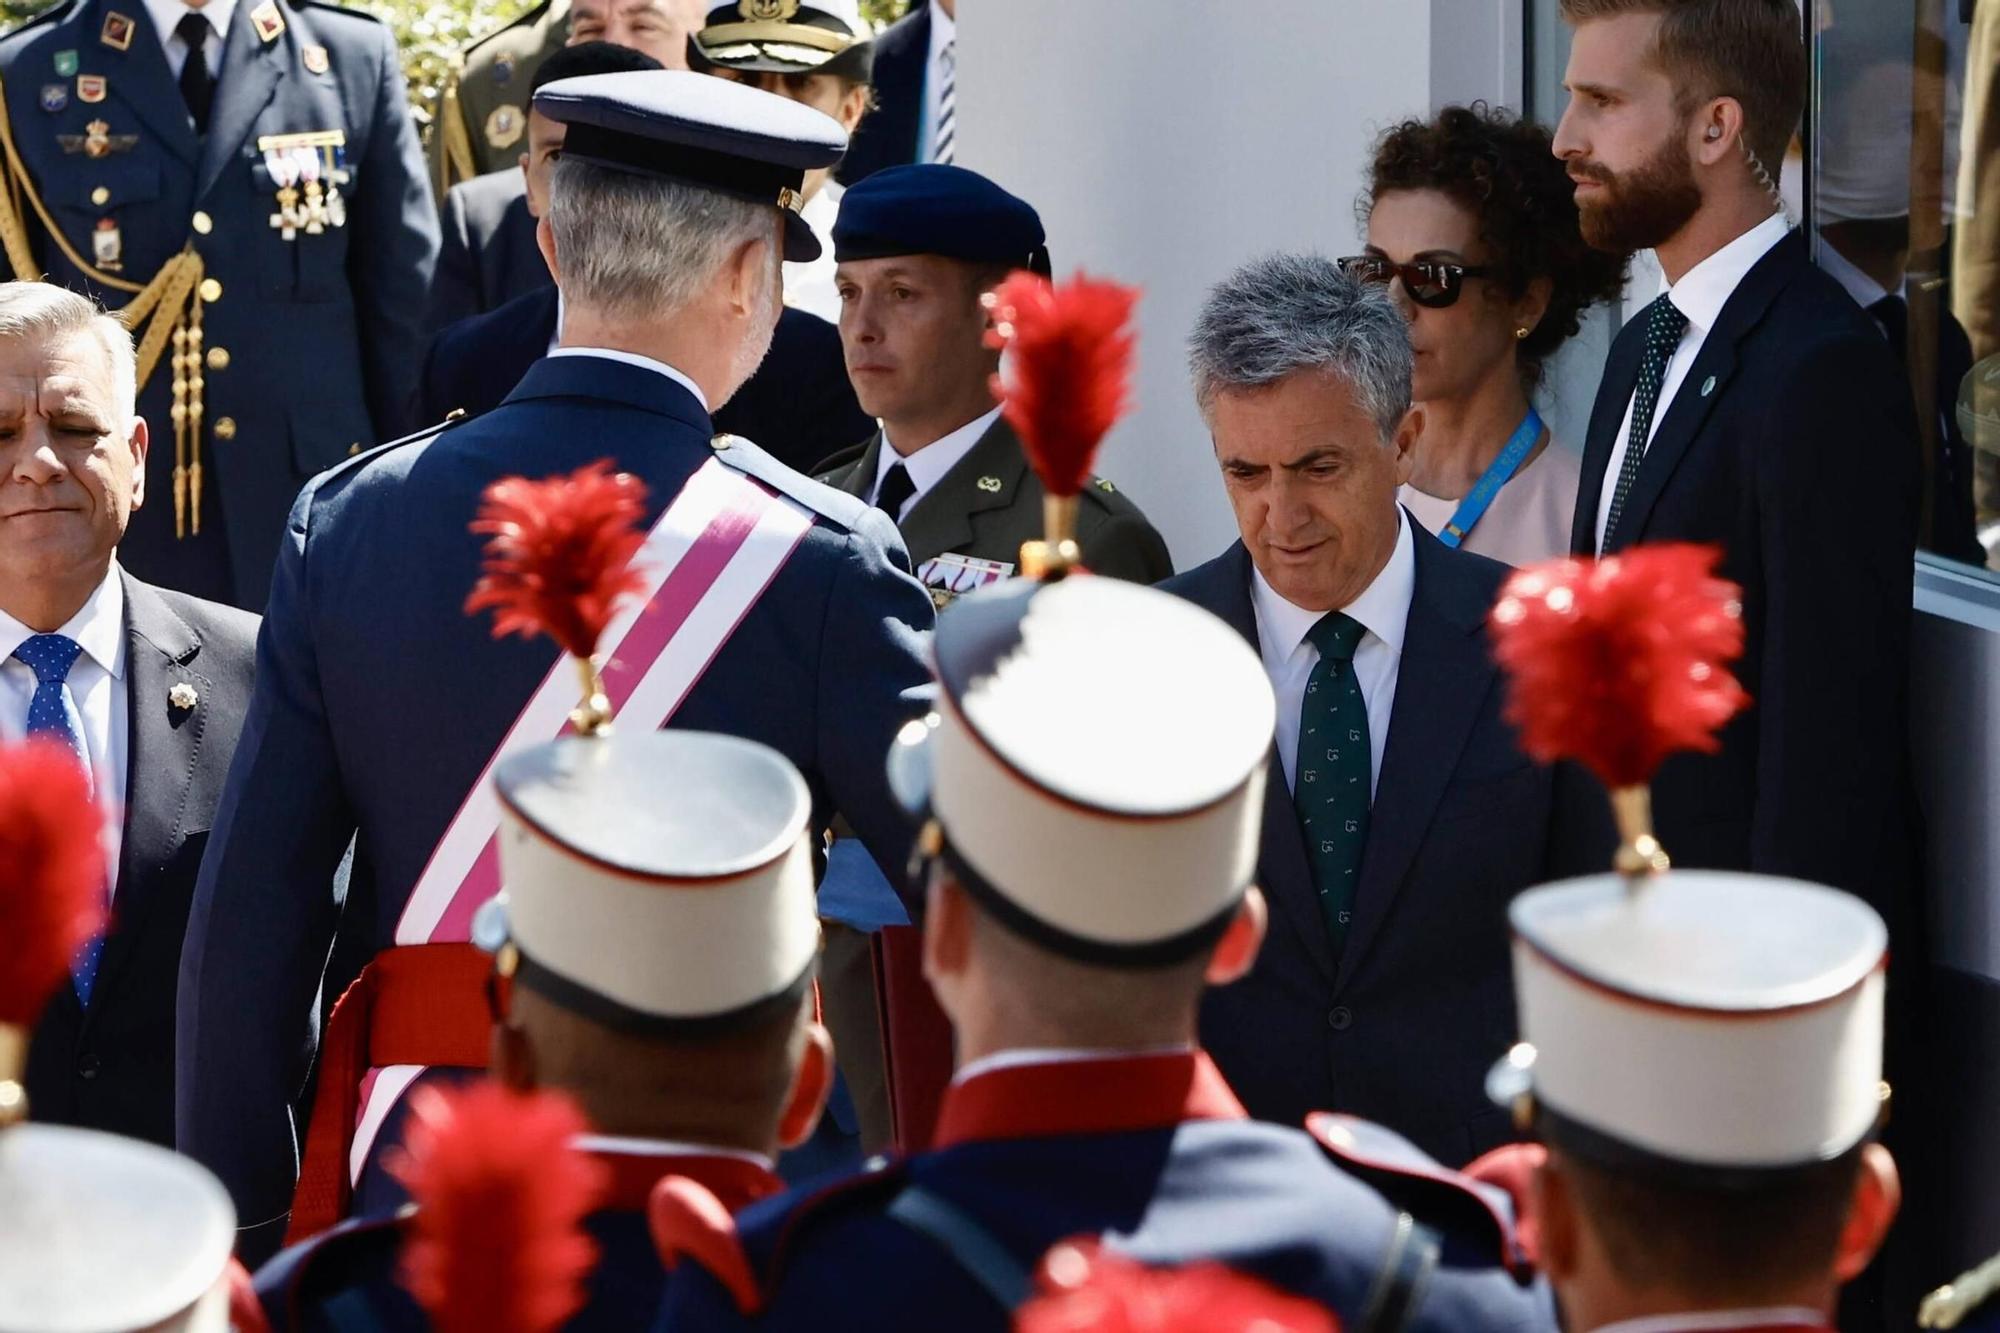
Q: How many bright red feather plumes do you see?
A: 6